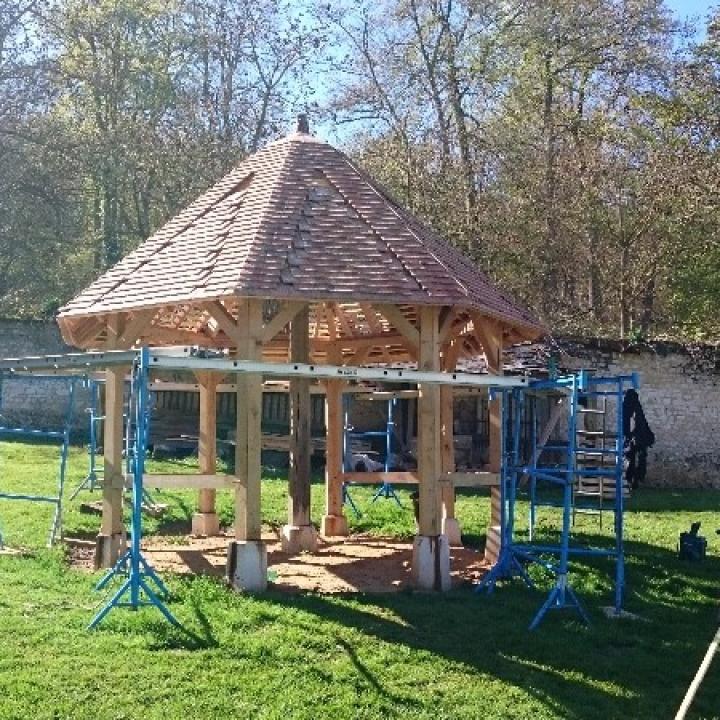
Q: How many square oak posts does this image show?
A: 8